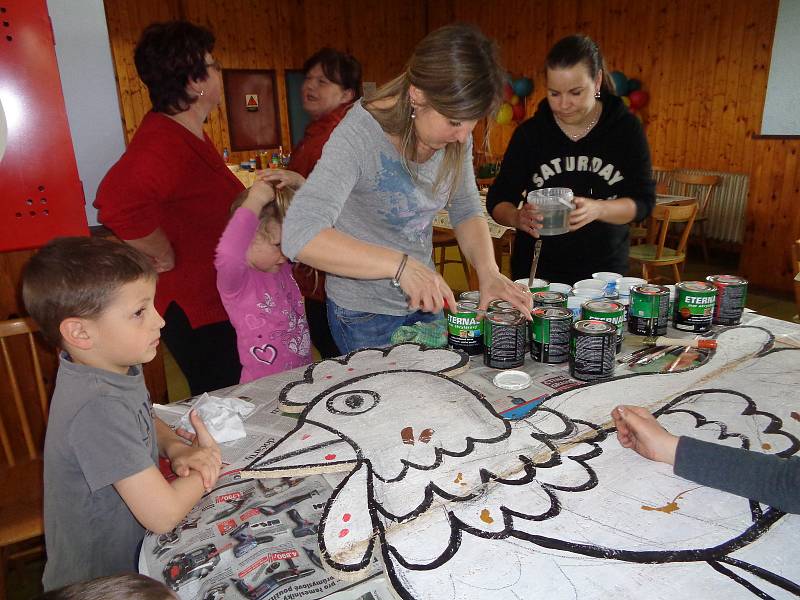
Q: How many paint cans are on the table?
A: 12